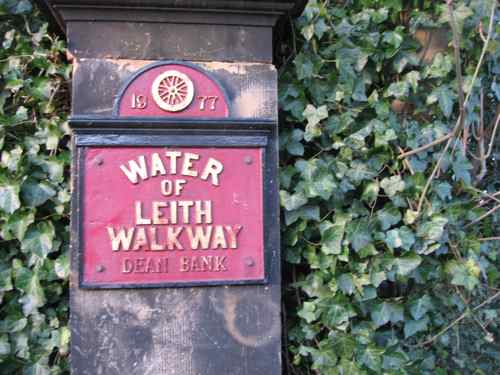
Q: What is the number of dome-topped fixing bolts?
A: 4